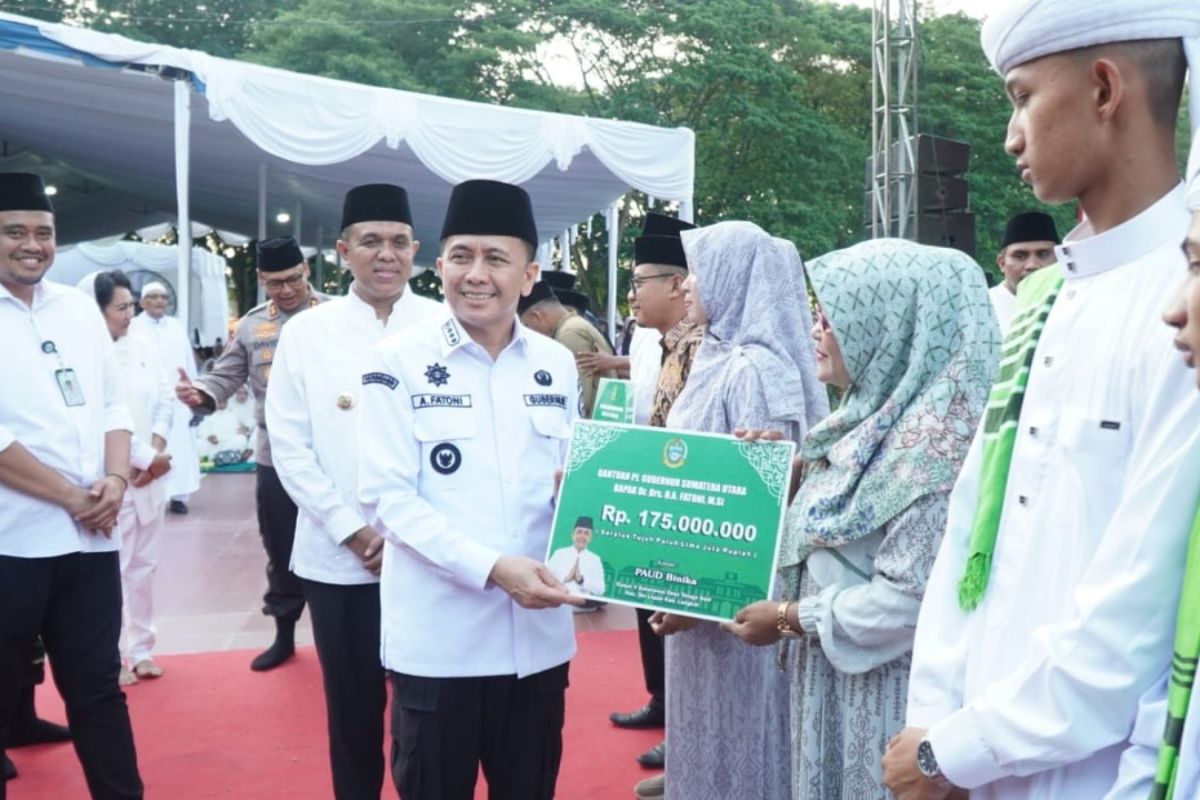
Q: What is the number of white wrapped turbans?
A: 2